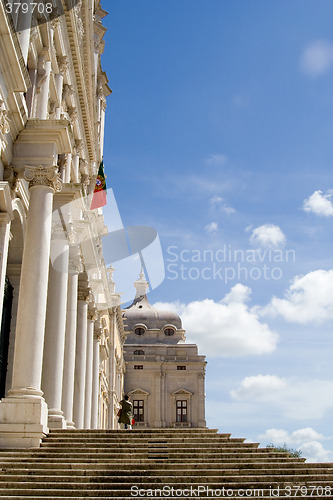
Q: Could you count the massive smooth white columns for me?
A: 6